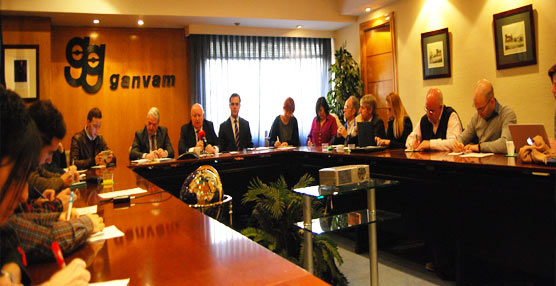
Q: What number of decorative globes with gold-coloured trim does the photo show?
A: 1